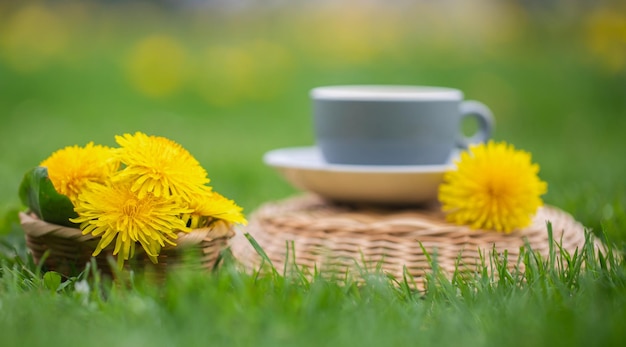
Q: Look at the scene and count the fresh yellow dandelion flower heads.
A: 5